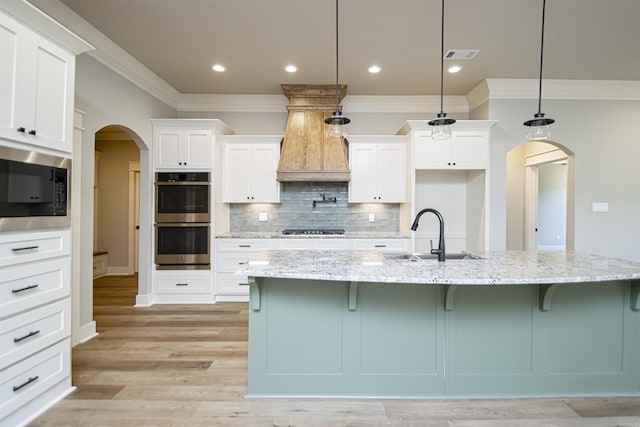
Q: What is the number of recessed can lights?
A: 4